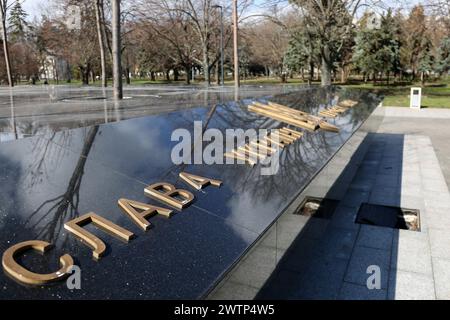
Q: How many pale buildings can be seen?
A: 1